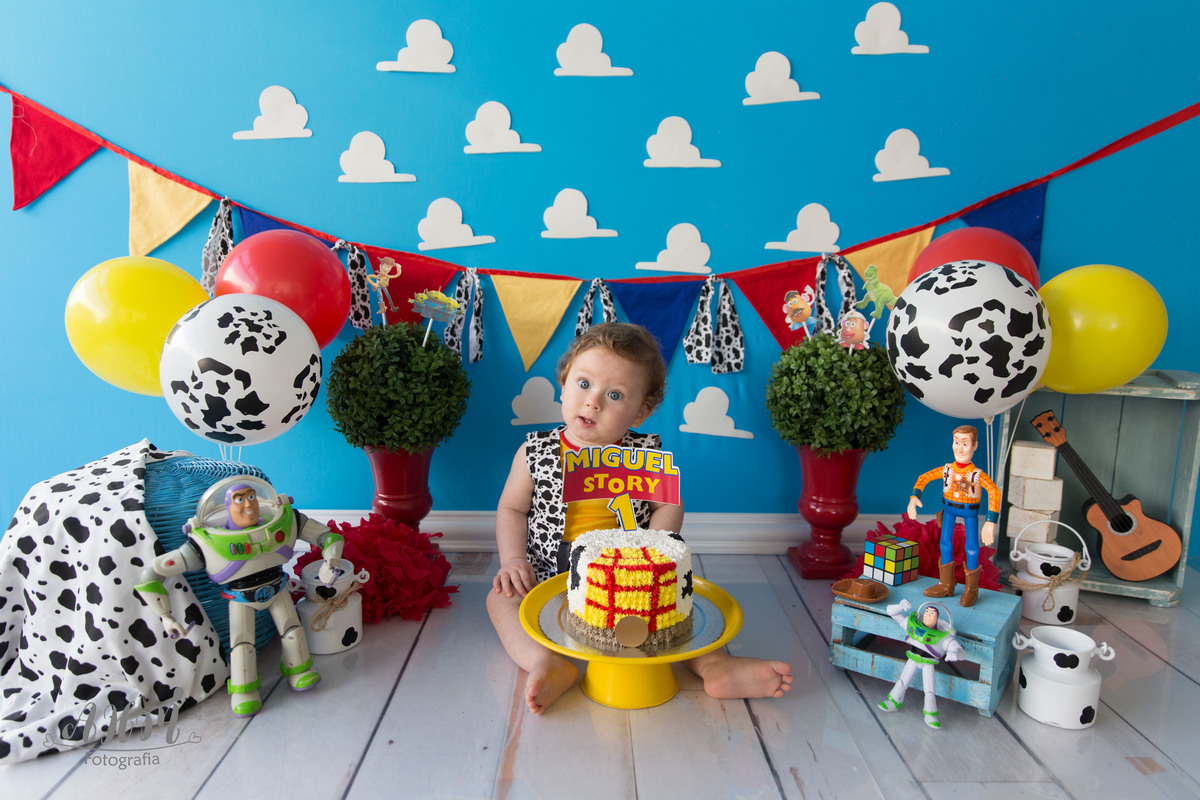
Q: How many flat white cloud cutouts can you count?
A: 15